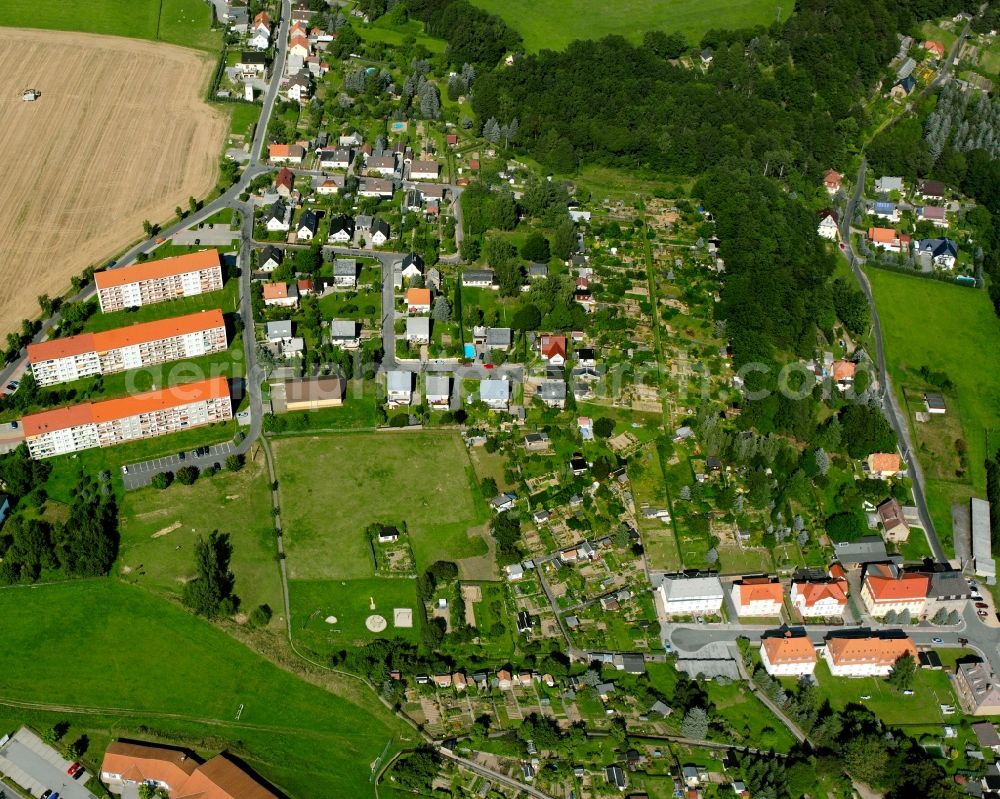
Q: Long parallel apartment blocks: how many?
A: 3